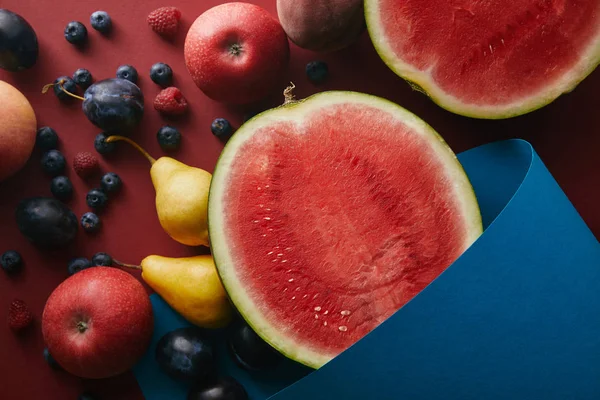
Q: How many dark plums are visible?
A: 6